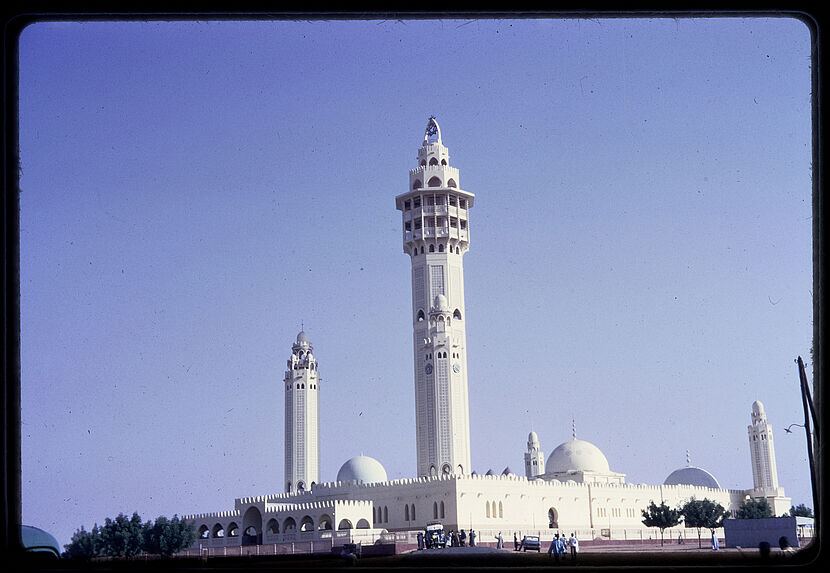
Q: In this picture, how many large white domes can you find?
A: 3